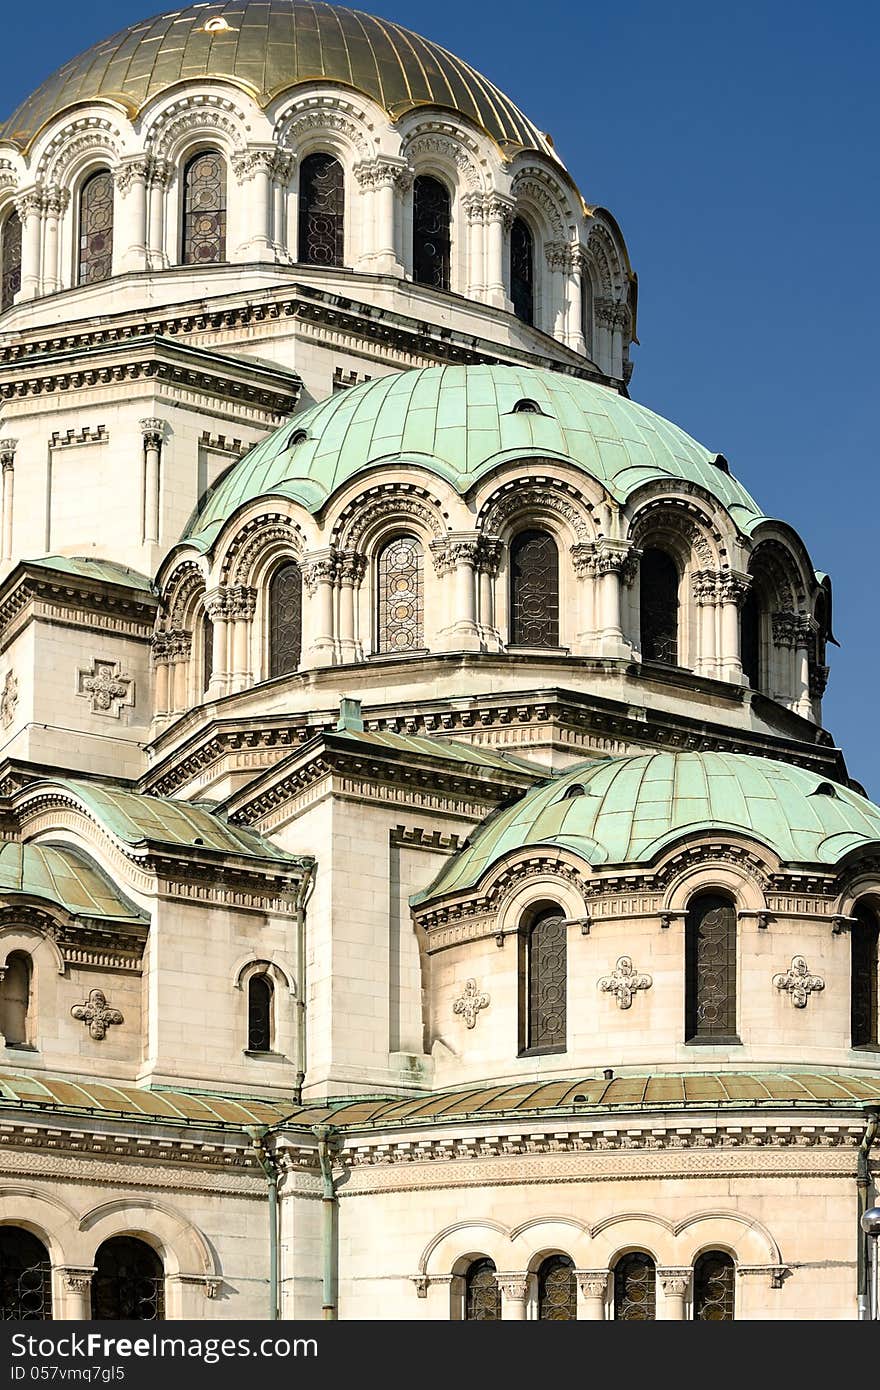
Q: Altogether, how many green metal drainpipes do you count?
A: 4